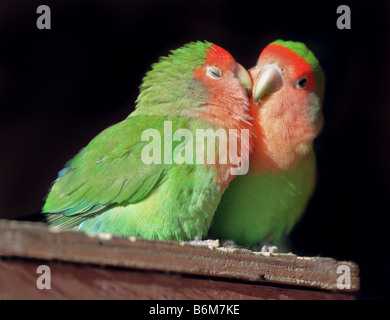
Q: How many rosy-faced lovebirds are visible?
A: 2